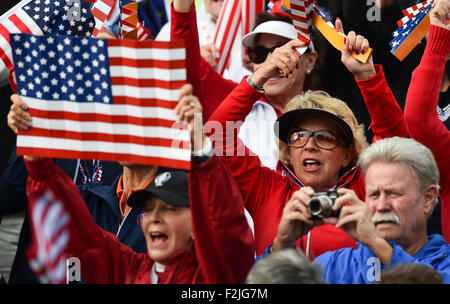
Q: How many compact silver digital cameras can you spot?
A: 1